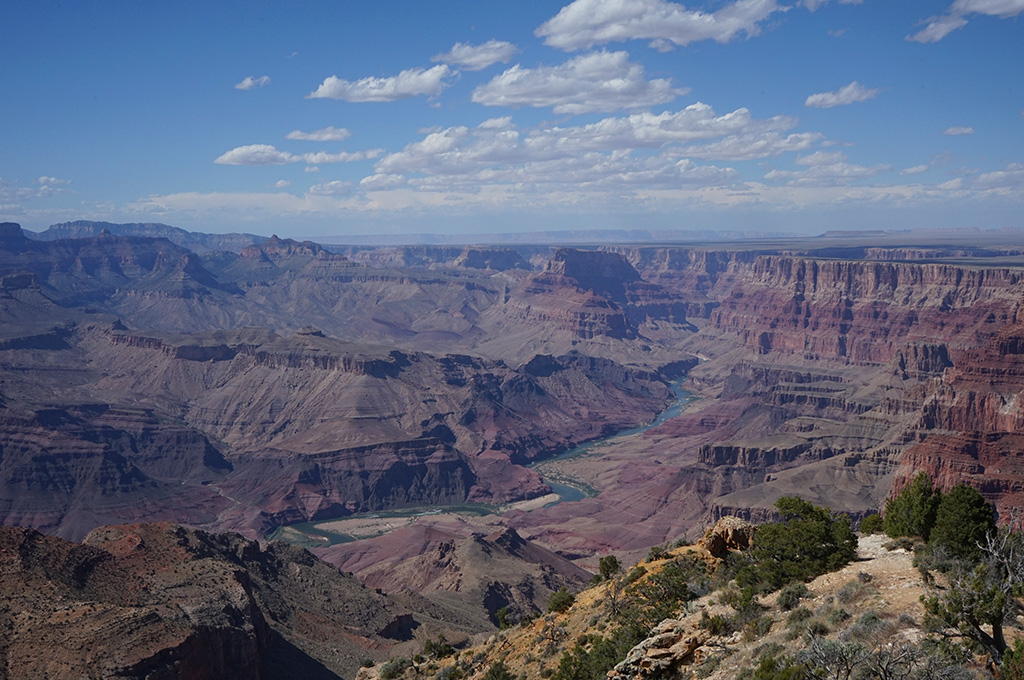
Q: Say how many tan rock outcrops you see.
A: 2